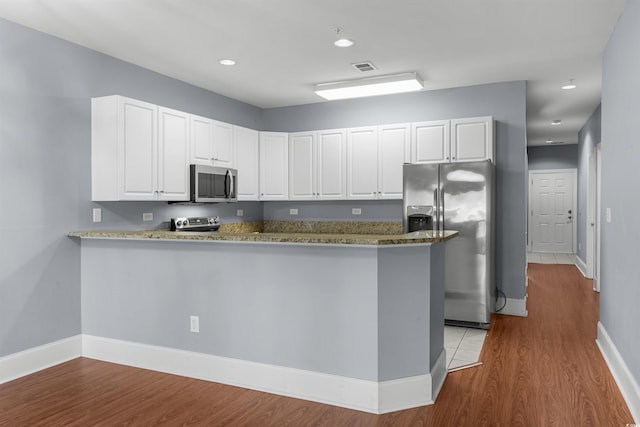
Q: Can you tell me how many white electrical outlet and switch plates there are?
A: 7